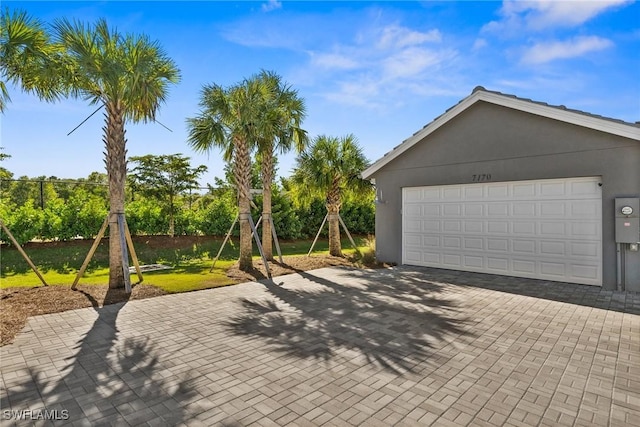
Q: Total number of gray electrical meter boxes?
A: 1